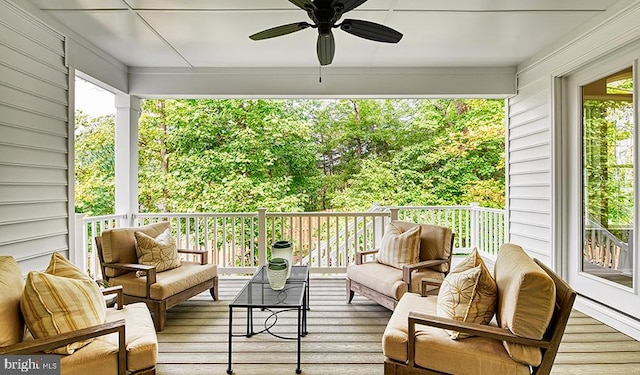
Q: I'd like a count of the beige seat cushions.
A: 4